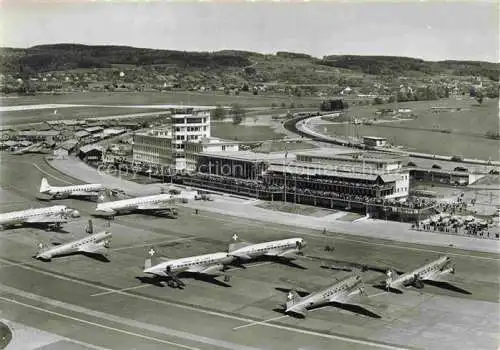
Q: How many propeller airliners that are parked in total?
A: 8